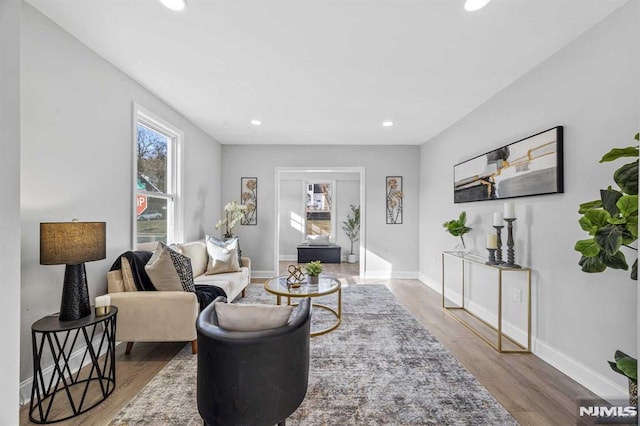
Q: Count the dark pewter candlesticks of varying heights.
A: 3